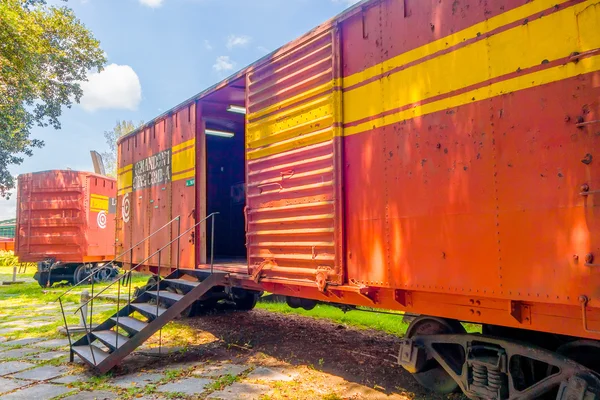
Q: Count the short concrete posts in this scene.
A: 2